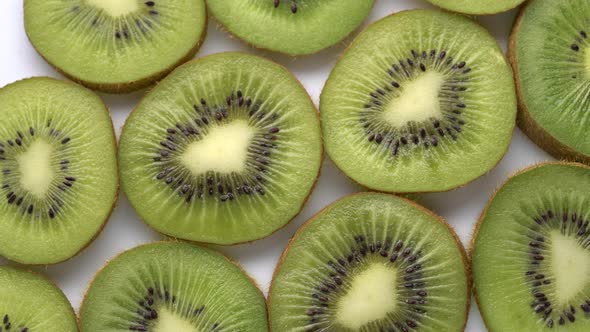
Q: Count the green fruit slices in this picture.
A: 11